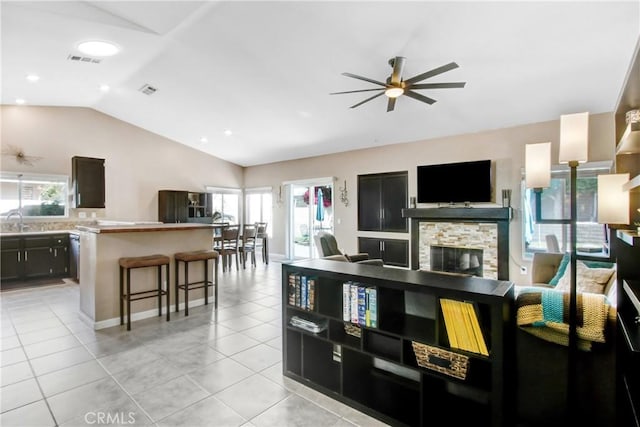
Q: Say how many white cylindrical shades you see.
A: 3